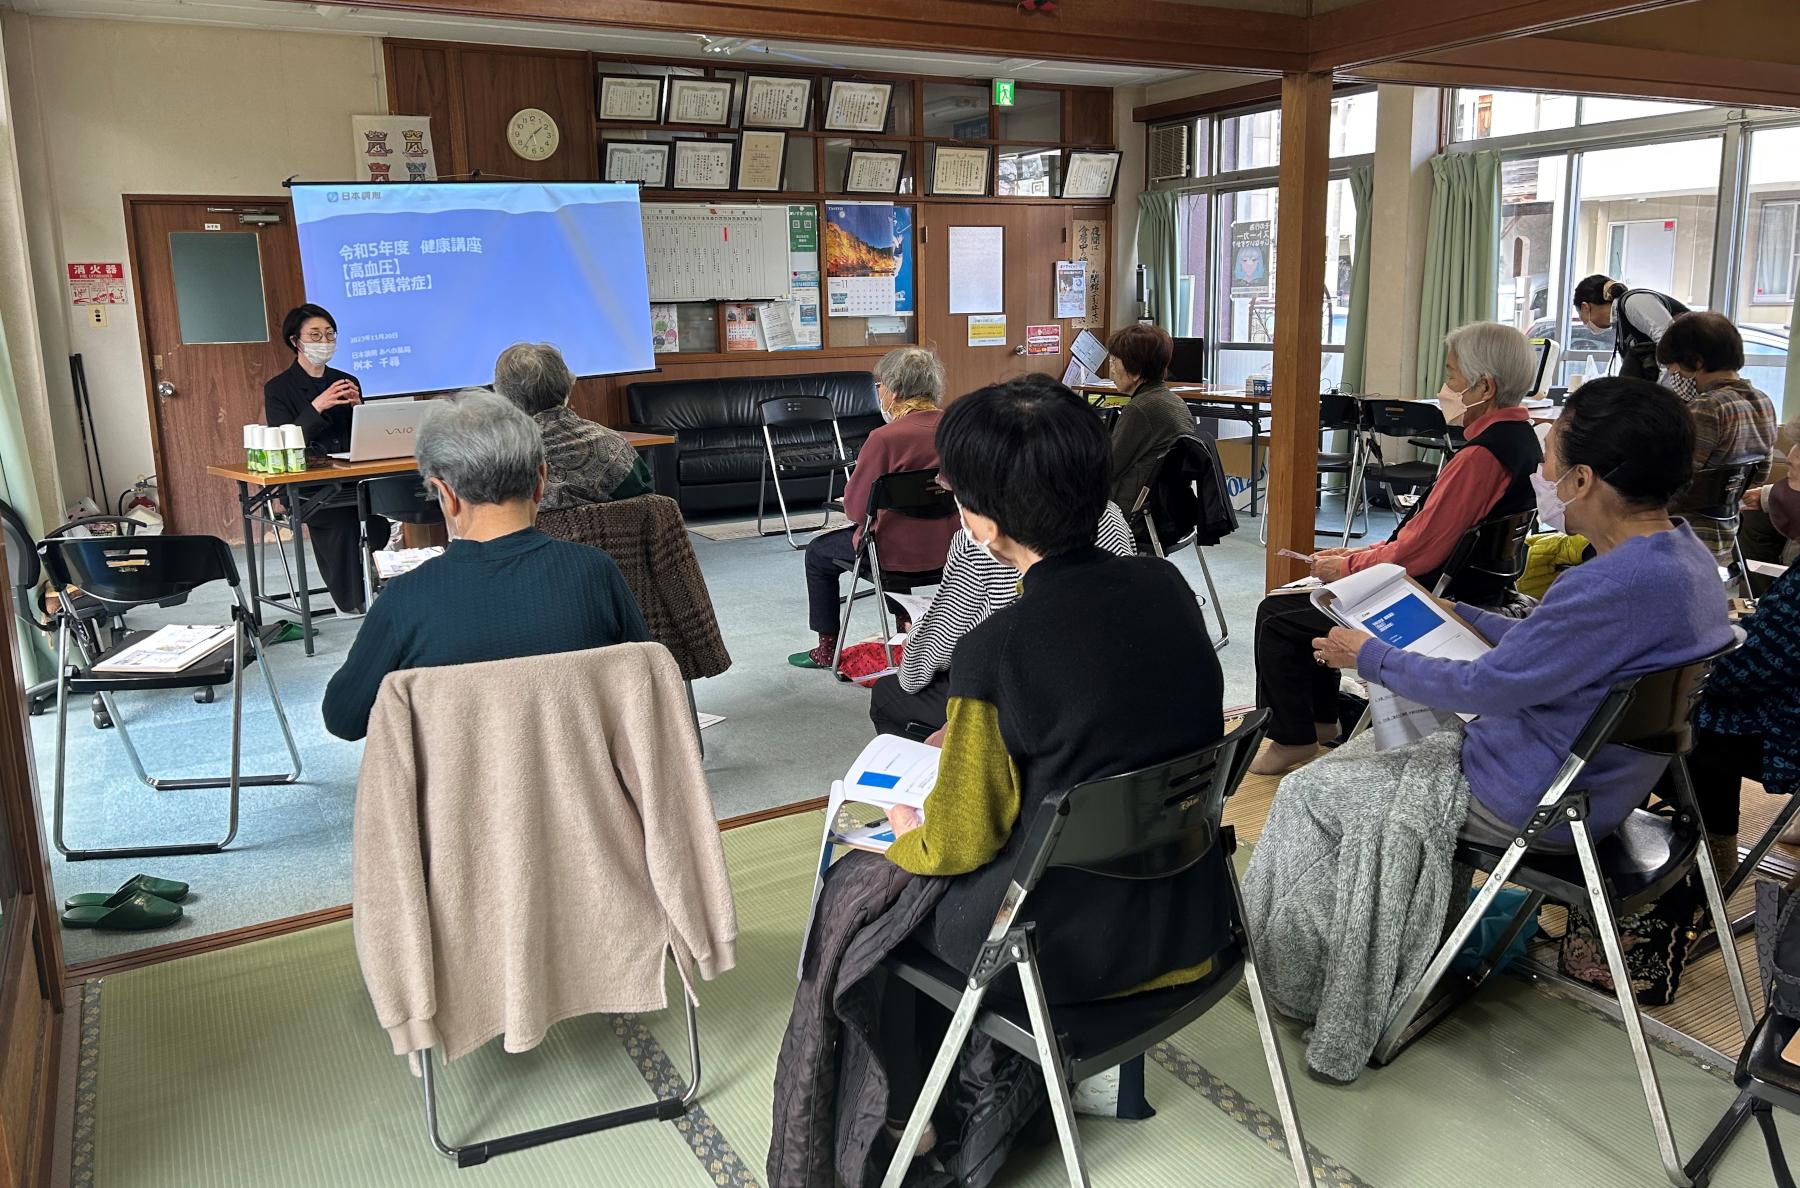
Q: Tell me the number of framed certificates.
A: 10